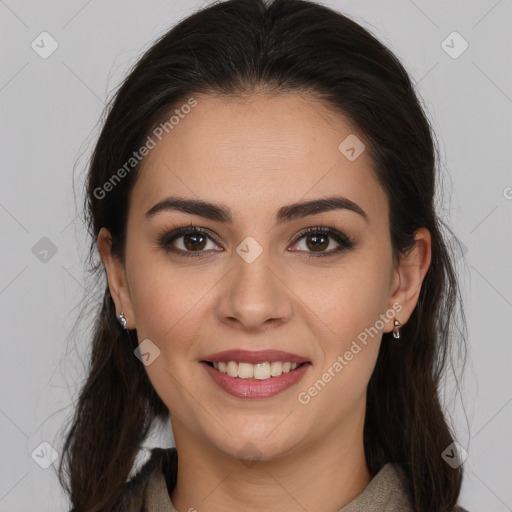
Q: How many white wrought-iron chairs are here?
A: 0